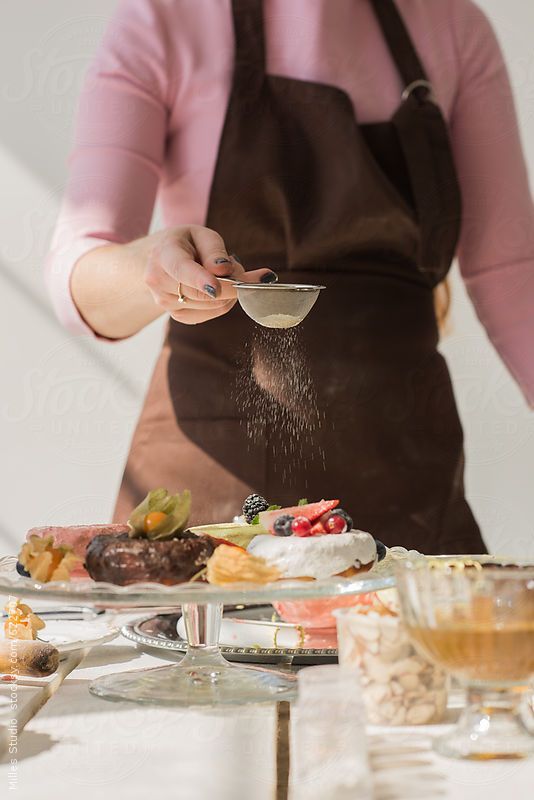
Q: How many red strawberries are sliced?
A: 1